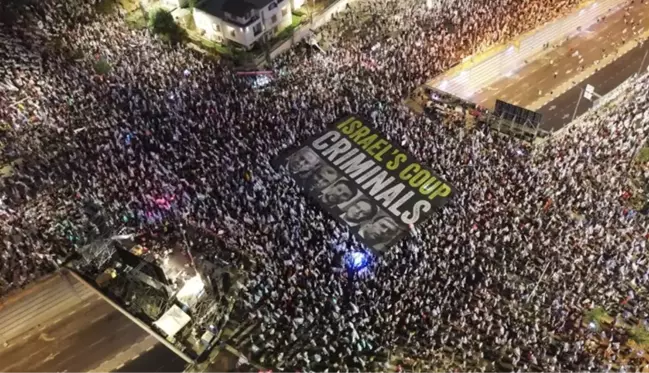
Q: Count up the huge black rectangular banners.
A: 1